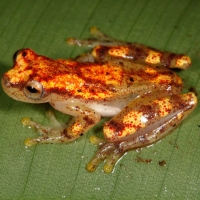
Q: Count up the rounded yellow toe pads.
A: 8